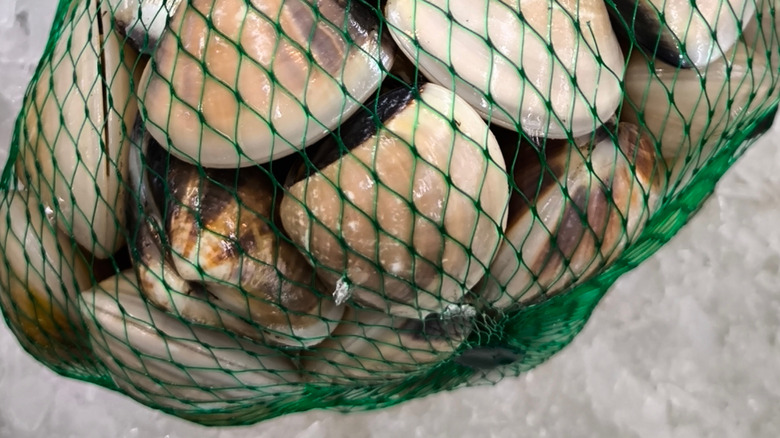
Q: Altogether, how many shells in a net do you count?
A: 12